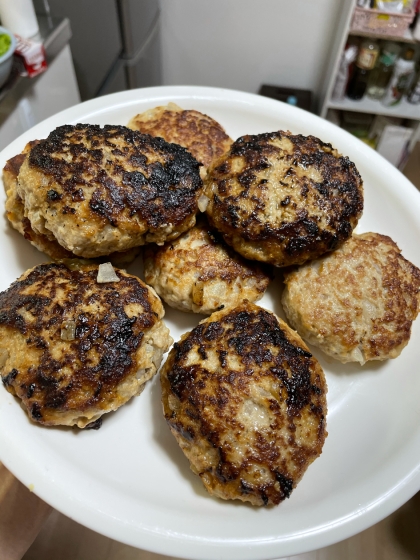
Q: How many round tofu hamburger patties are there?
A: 8